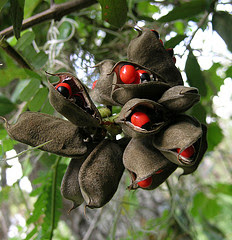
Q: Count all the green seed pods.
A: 0